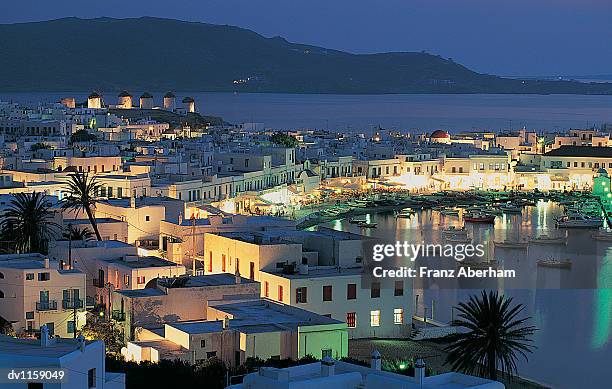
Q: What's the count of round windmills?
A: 5